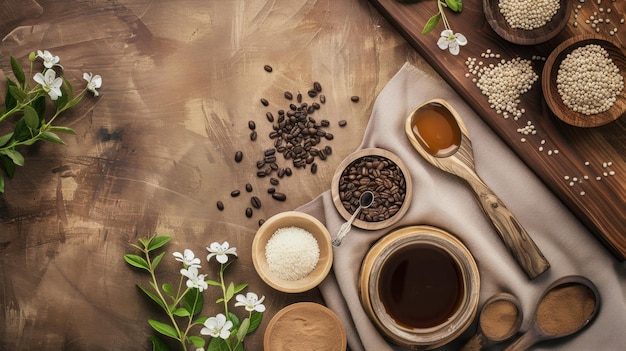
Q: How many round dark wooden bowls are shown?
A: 2